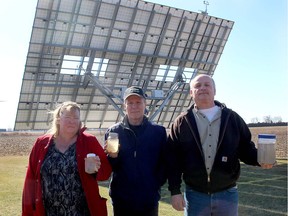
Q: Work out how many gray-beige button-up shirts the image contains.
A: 1